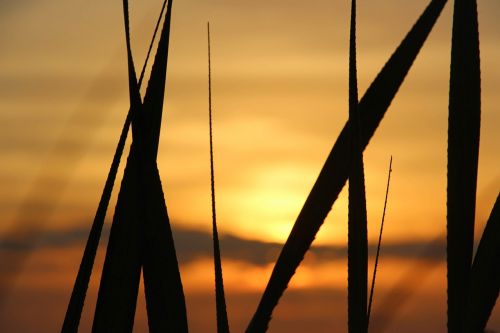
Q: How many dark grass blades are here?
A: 9